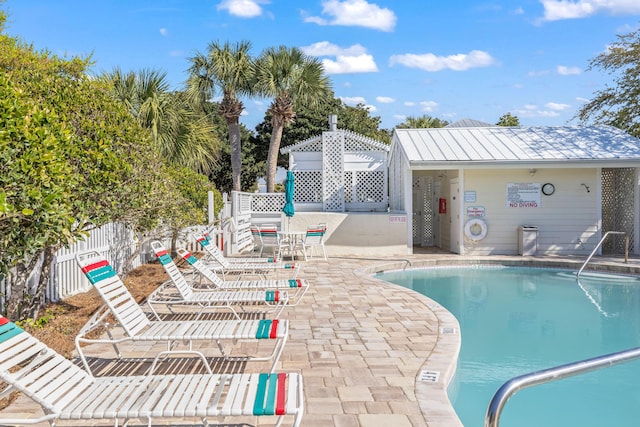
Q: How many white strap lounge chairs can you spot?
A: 6